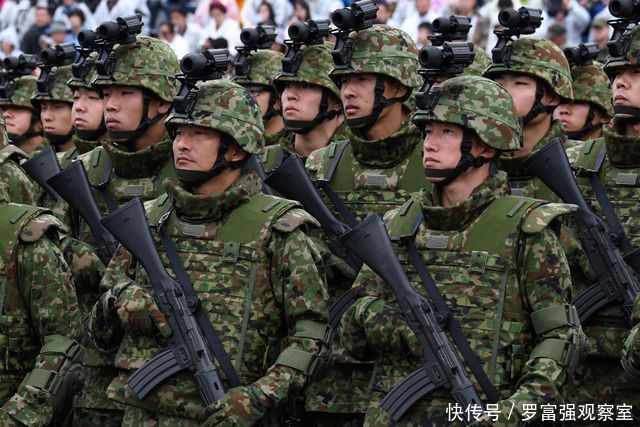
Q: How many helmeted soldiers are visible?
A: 13